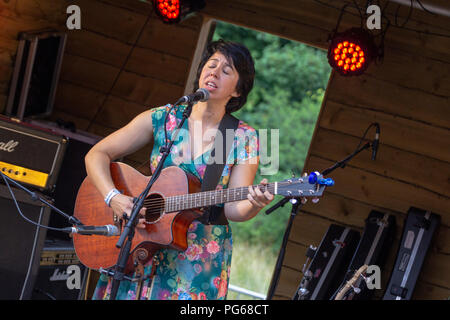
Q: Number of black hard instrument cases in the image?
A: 3